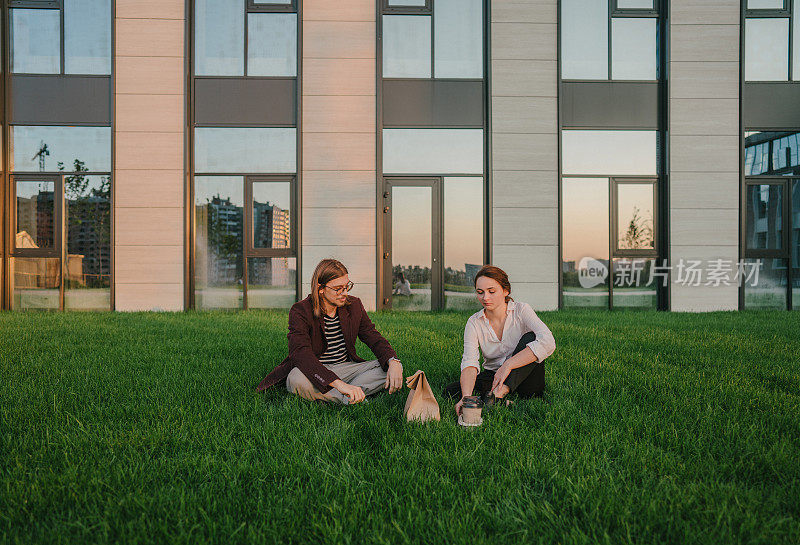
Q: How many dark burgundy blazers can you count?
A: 1